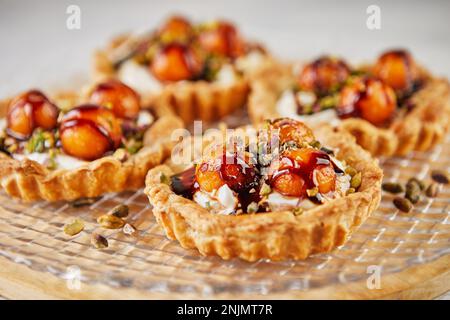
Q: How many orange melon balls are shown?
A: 12